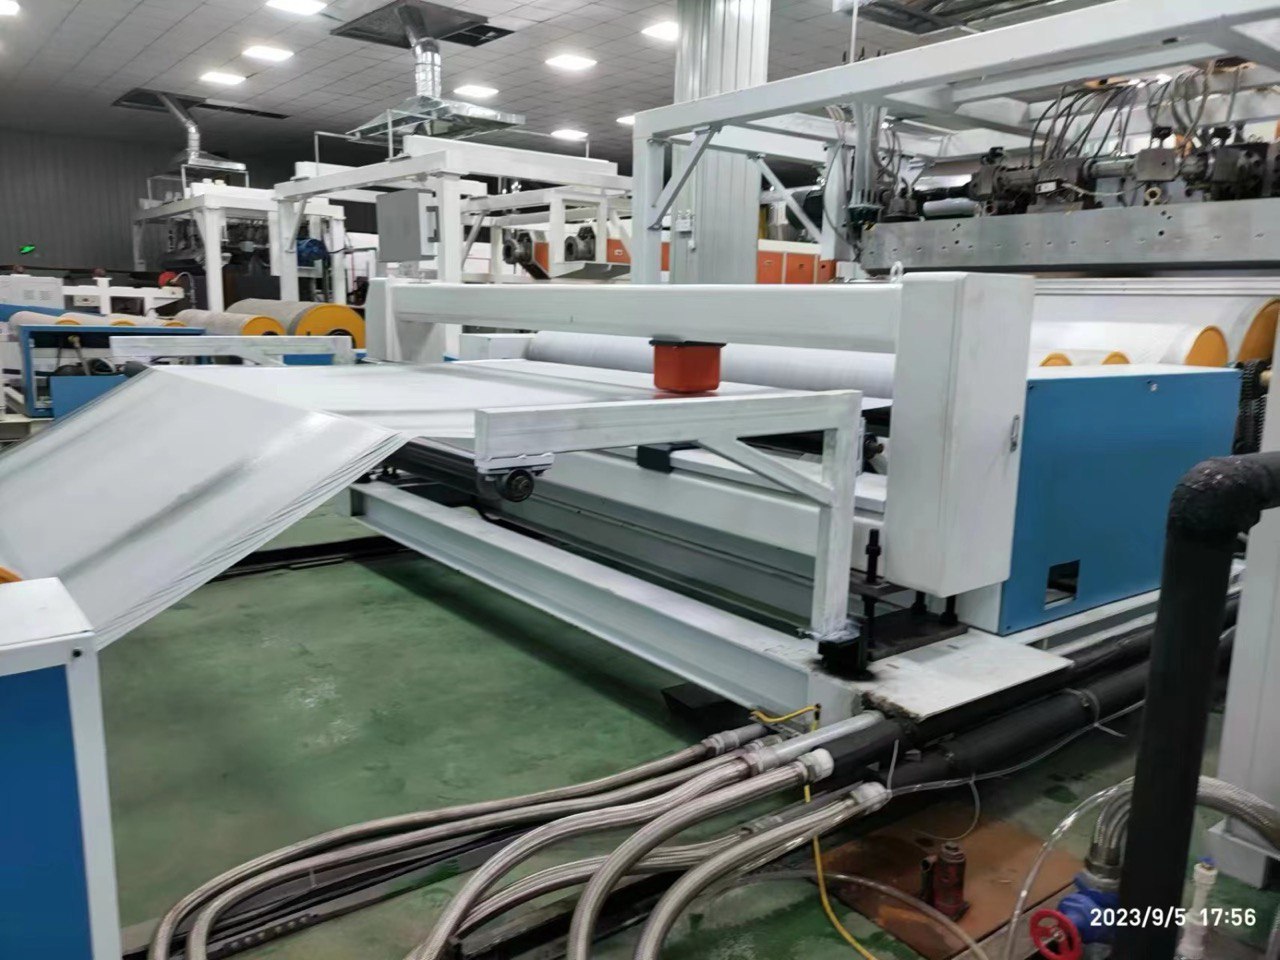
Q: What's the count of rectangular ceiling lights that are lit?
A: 9